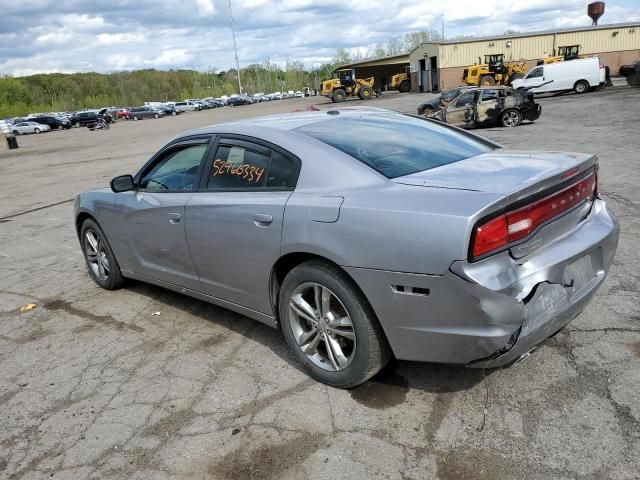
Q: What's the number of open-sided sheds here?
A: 1